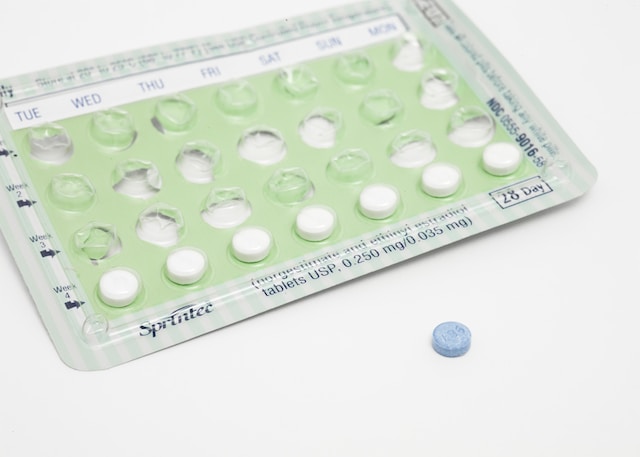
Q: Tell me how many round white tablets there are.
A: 7